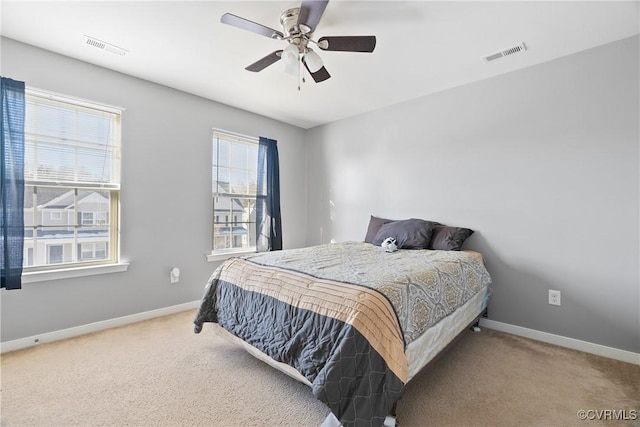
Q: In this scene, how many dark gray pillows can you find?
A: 3